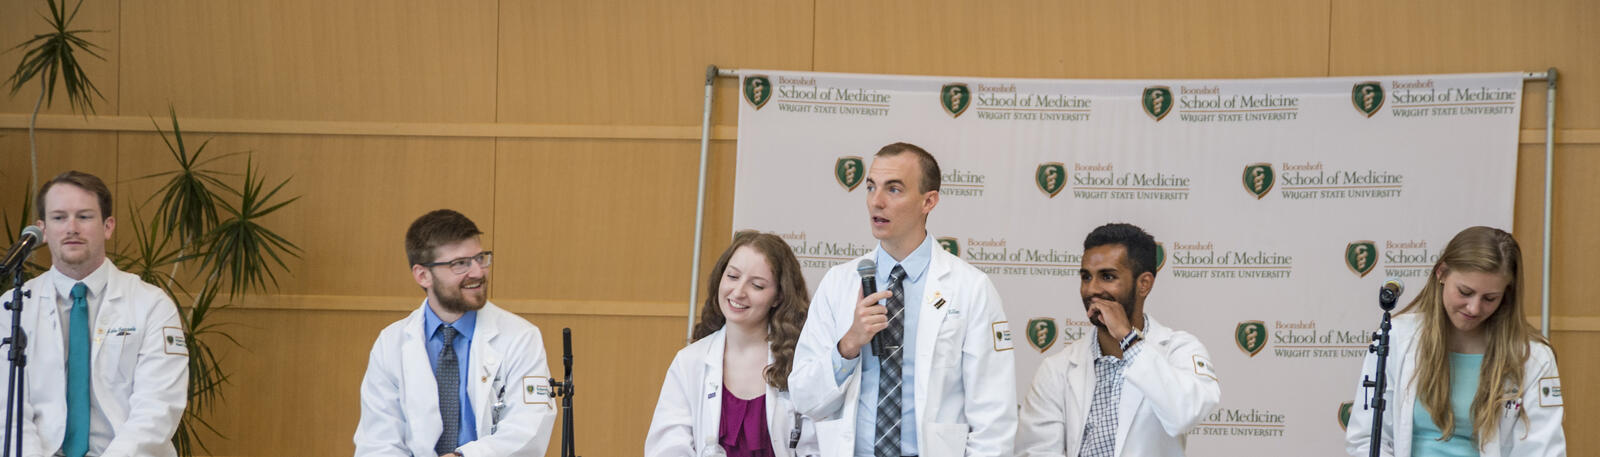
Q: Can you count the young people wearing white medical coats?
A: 6